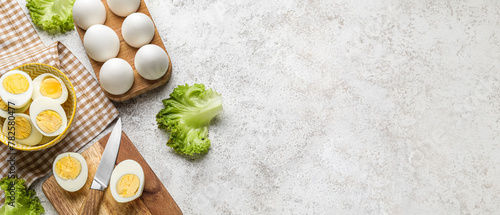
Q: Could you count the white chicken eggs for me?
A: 6